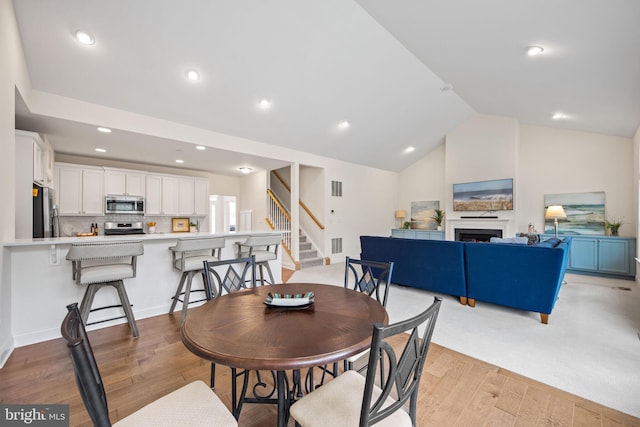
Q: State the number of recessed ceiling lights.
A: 11